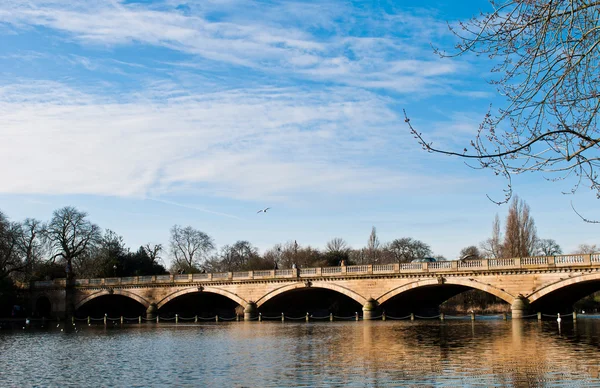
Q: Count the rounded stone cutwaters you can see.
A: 4